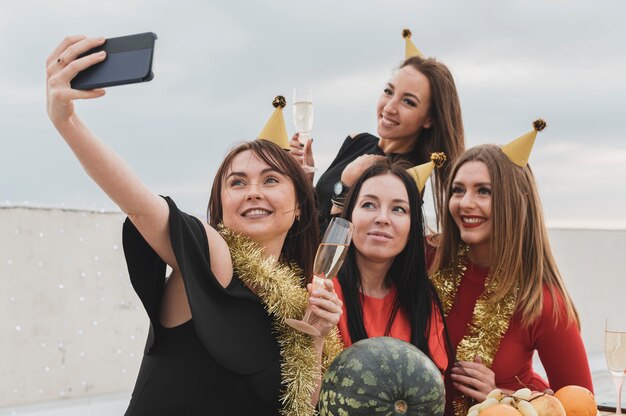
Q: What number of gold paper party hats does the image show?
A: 4